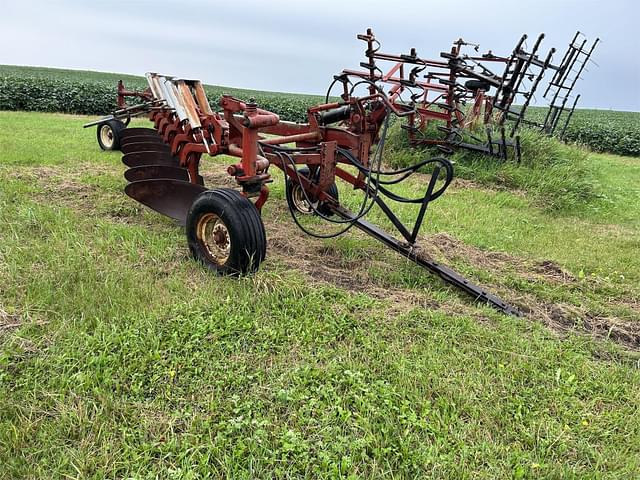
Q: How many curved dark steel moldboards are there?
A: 6